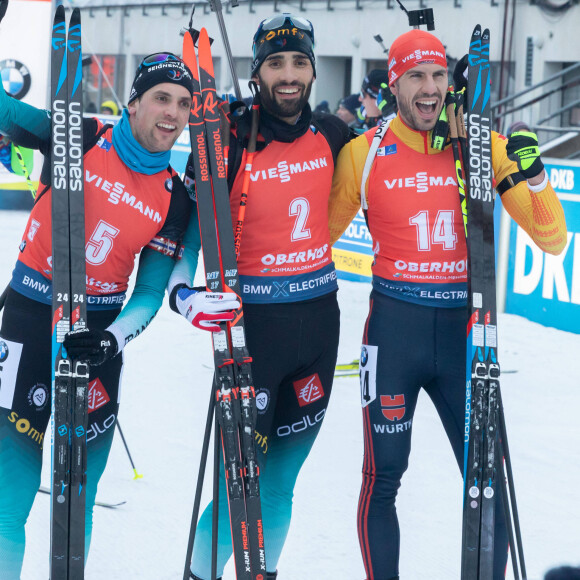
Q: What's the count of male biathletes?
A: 3